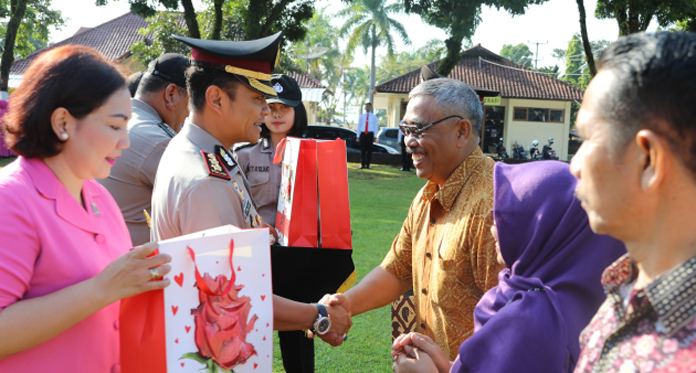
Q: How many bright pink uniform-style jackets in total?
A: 1